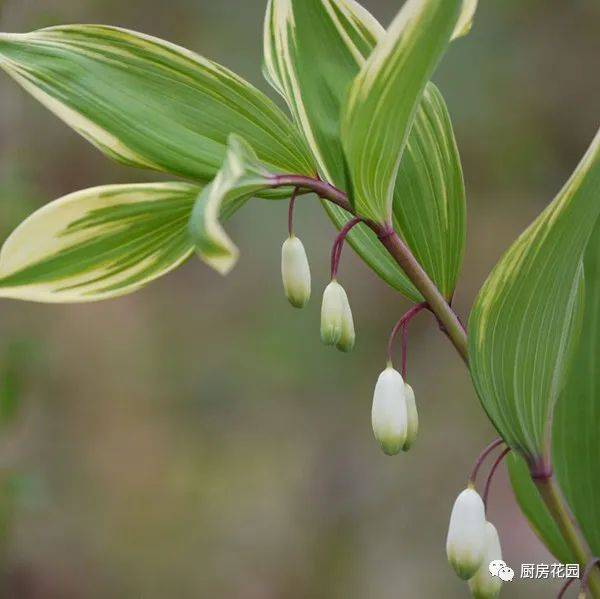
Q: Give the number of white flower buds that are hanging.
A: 7